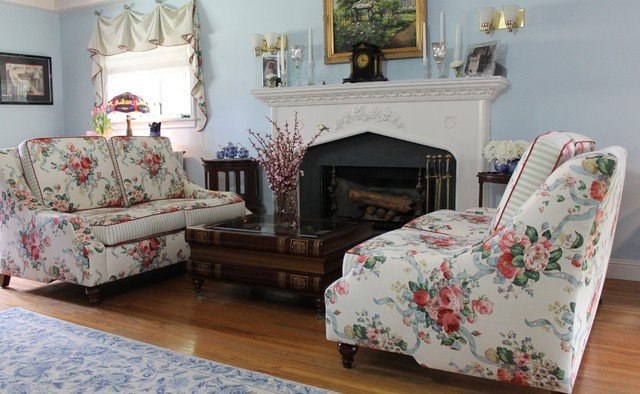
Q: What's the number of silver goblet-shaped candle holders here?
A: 2